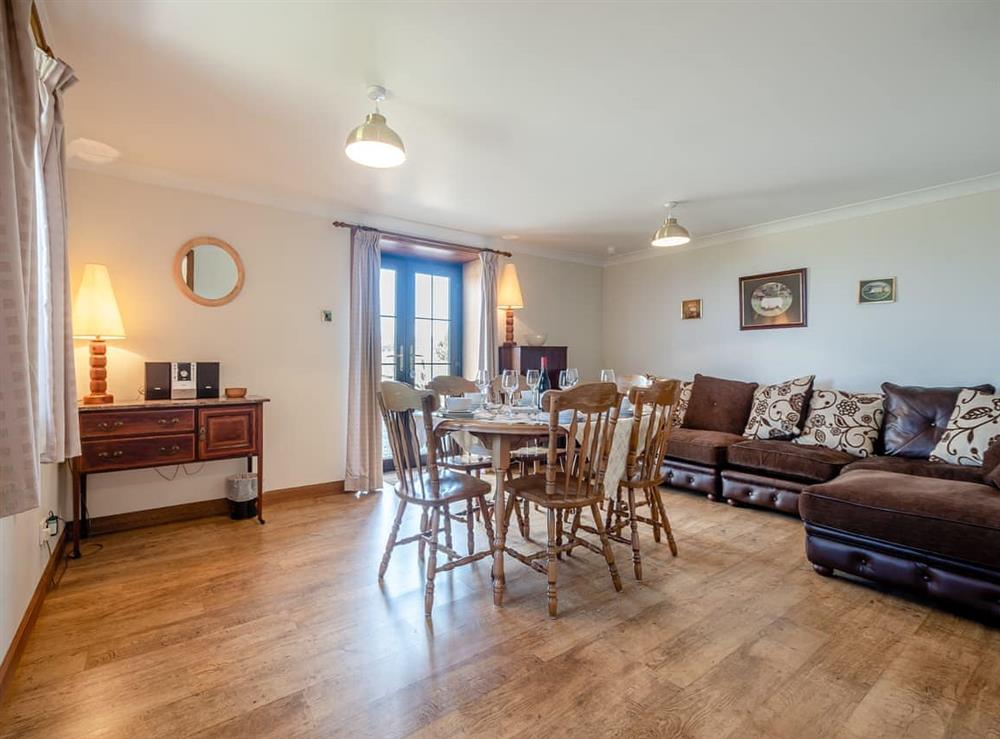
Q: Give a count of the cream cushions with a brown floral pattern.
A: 4